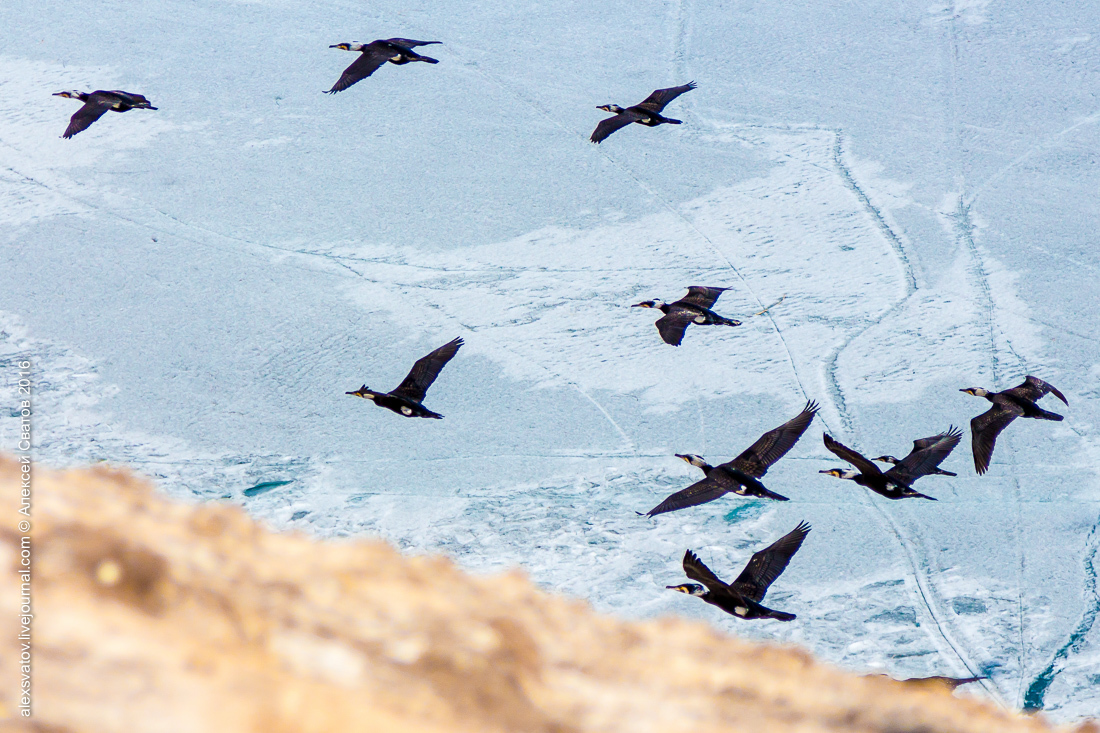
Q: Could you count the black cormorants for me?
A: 10